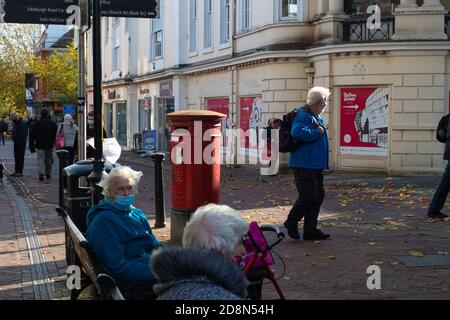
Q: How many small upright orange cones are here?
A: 0